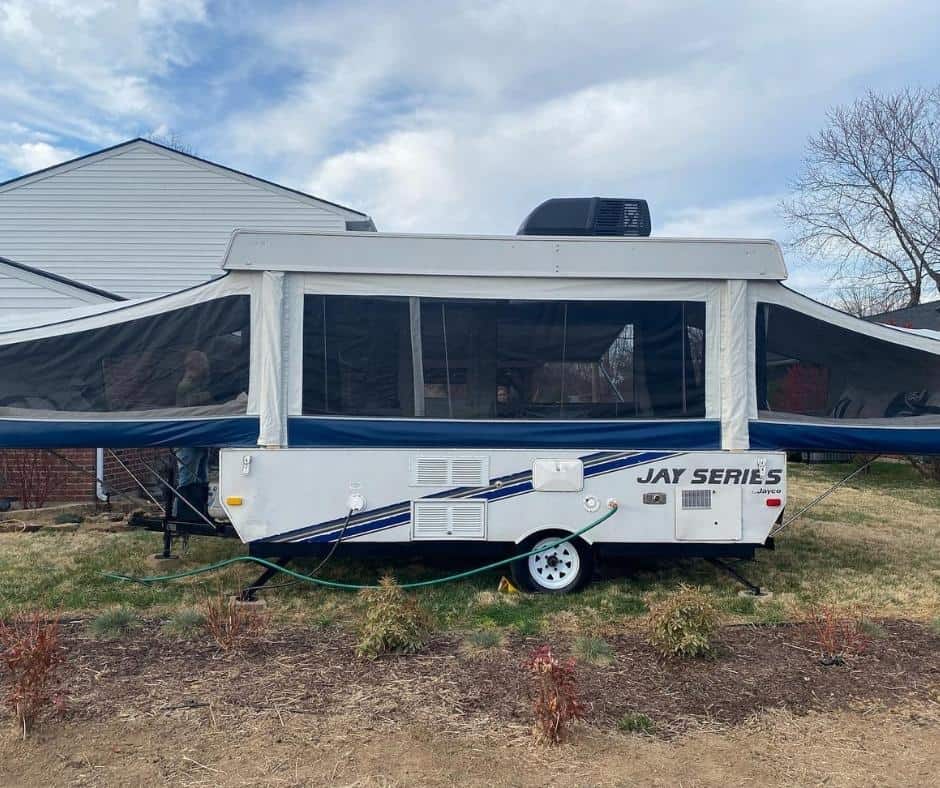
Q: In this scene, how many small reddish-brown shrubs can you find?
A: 4